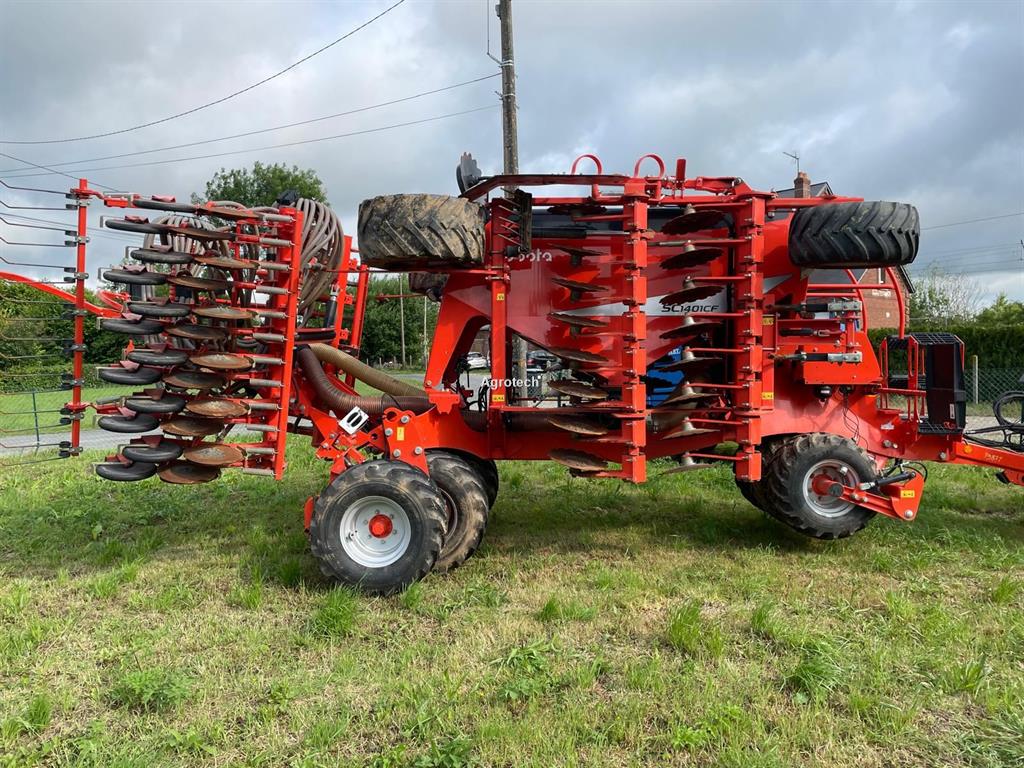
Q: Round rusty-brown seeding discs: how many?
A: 12